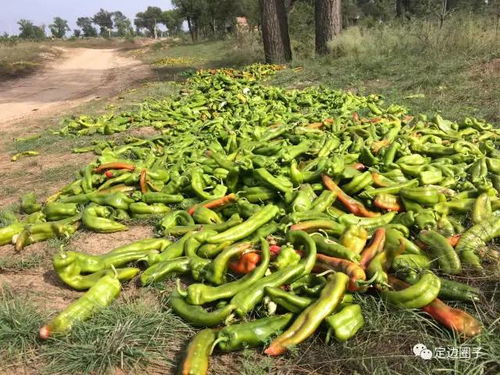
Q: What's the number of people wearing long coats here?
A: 0